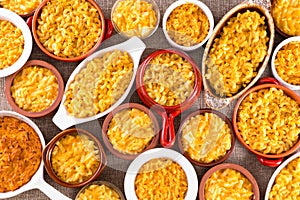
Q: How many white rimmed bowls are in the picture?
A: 7